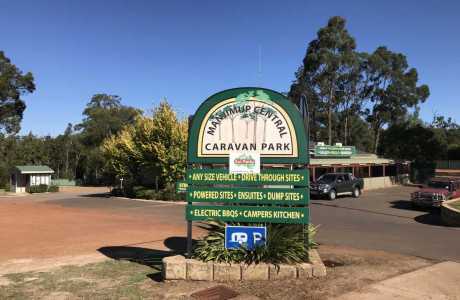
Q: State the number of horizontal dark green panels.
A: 3